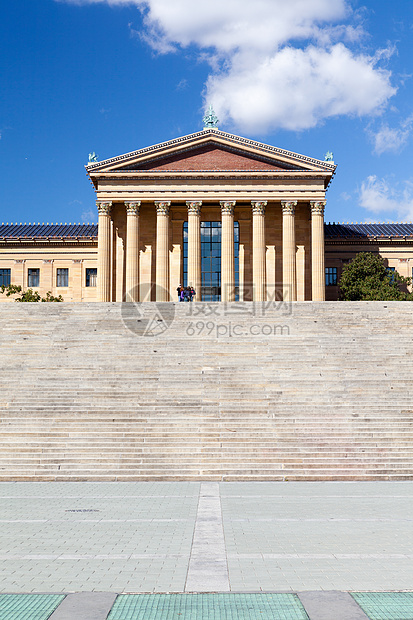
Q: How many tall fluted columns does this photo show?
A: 8